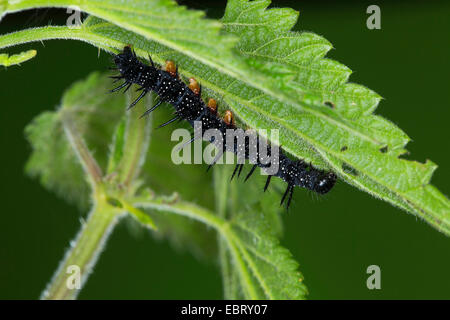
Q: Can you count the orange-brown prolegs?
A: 4